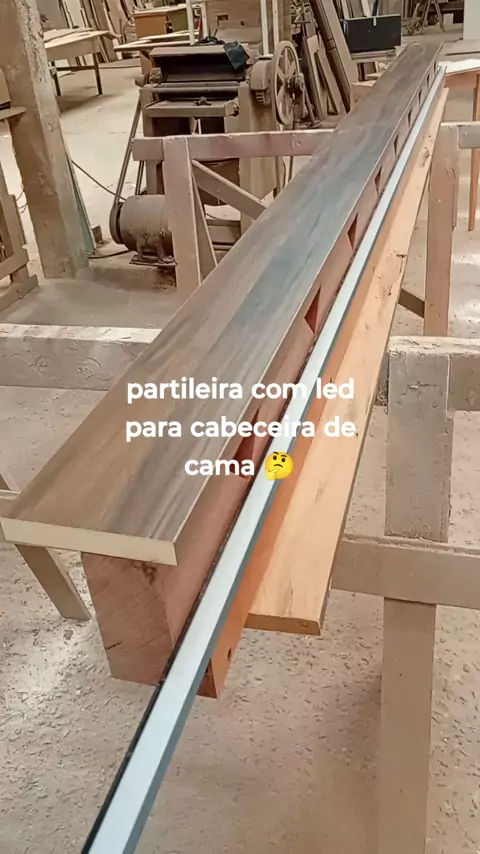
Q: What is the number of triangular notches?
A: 9